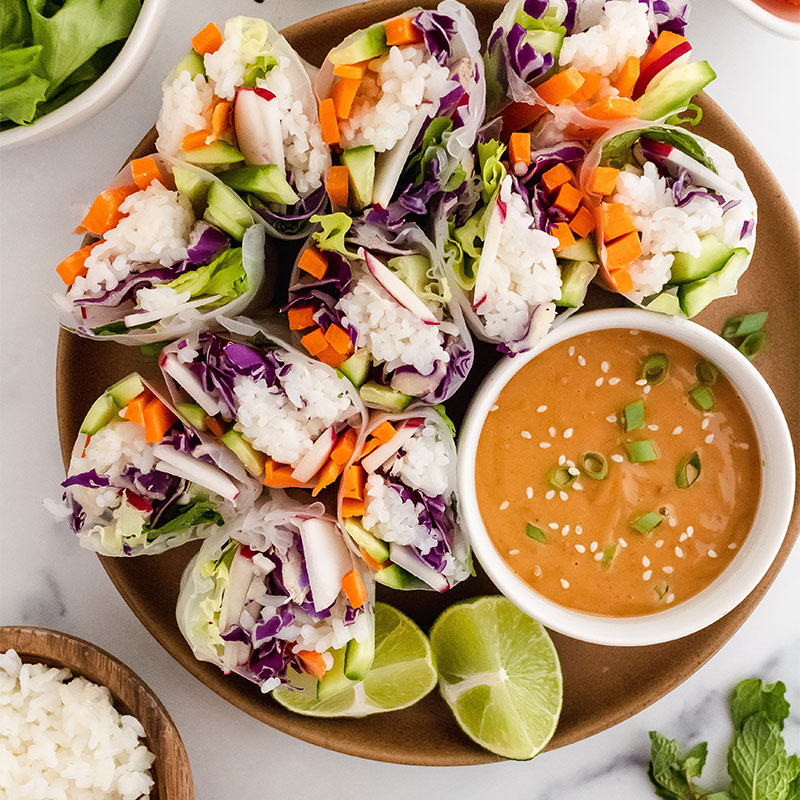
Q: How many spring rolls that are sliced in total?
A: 11